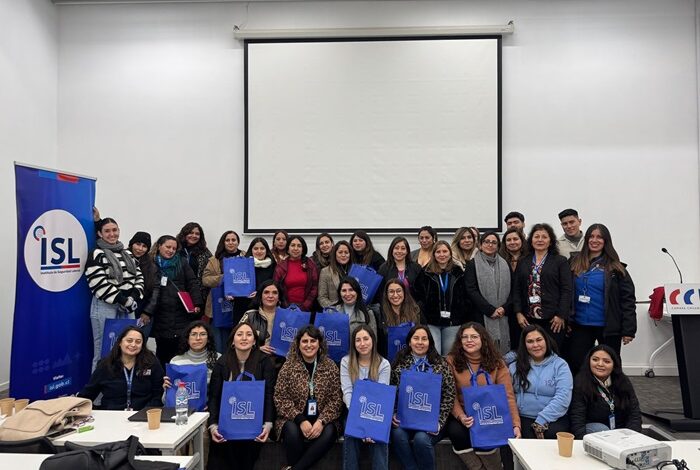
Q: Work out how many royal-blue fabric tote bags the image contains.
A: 12